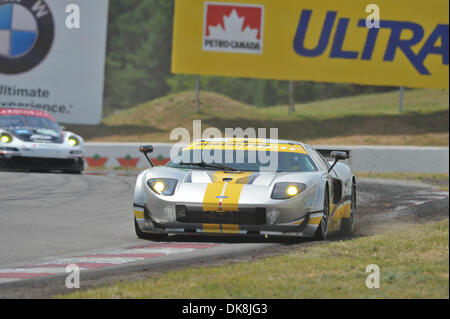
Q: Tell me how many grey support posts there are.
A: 3